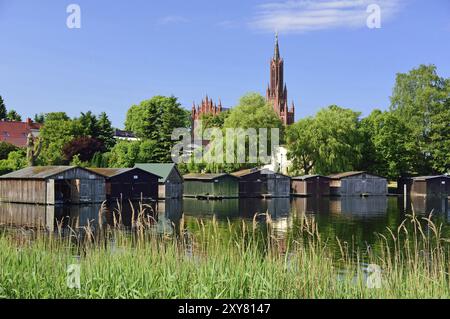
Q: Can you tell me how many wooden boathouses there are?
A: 8